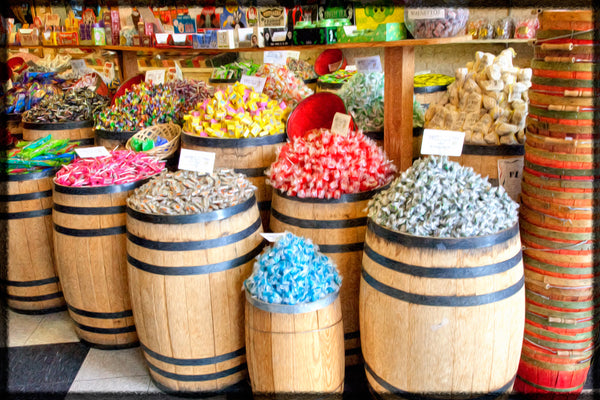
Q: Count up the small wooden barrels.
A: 1